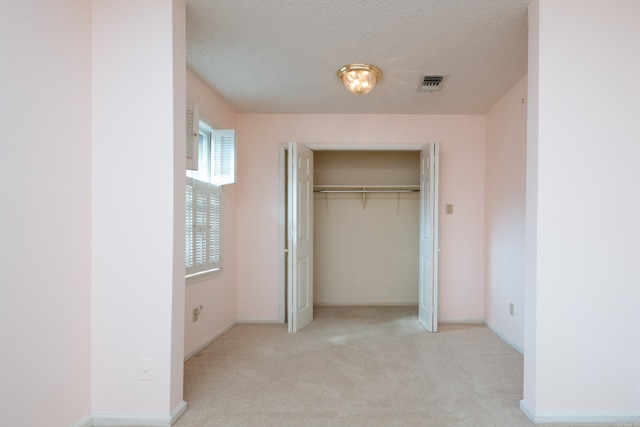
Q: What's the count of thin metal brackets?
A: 2